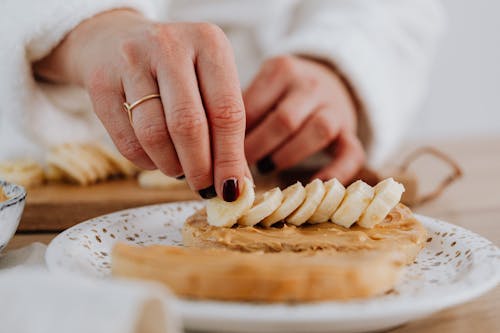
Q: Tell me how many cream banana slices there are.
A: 7